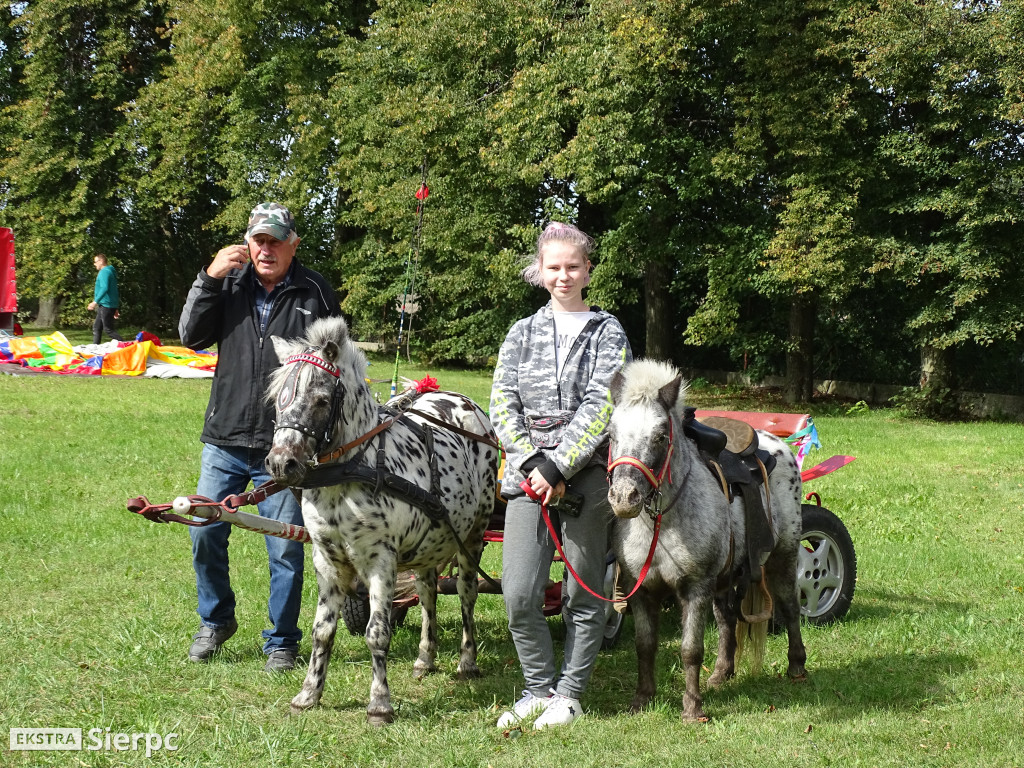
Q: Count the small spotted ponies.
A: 2